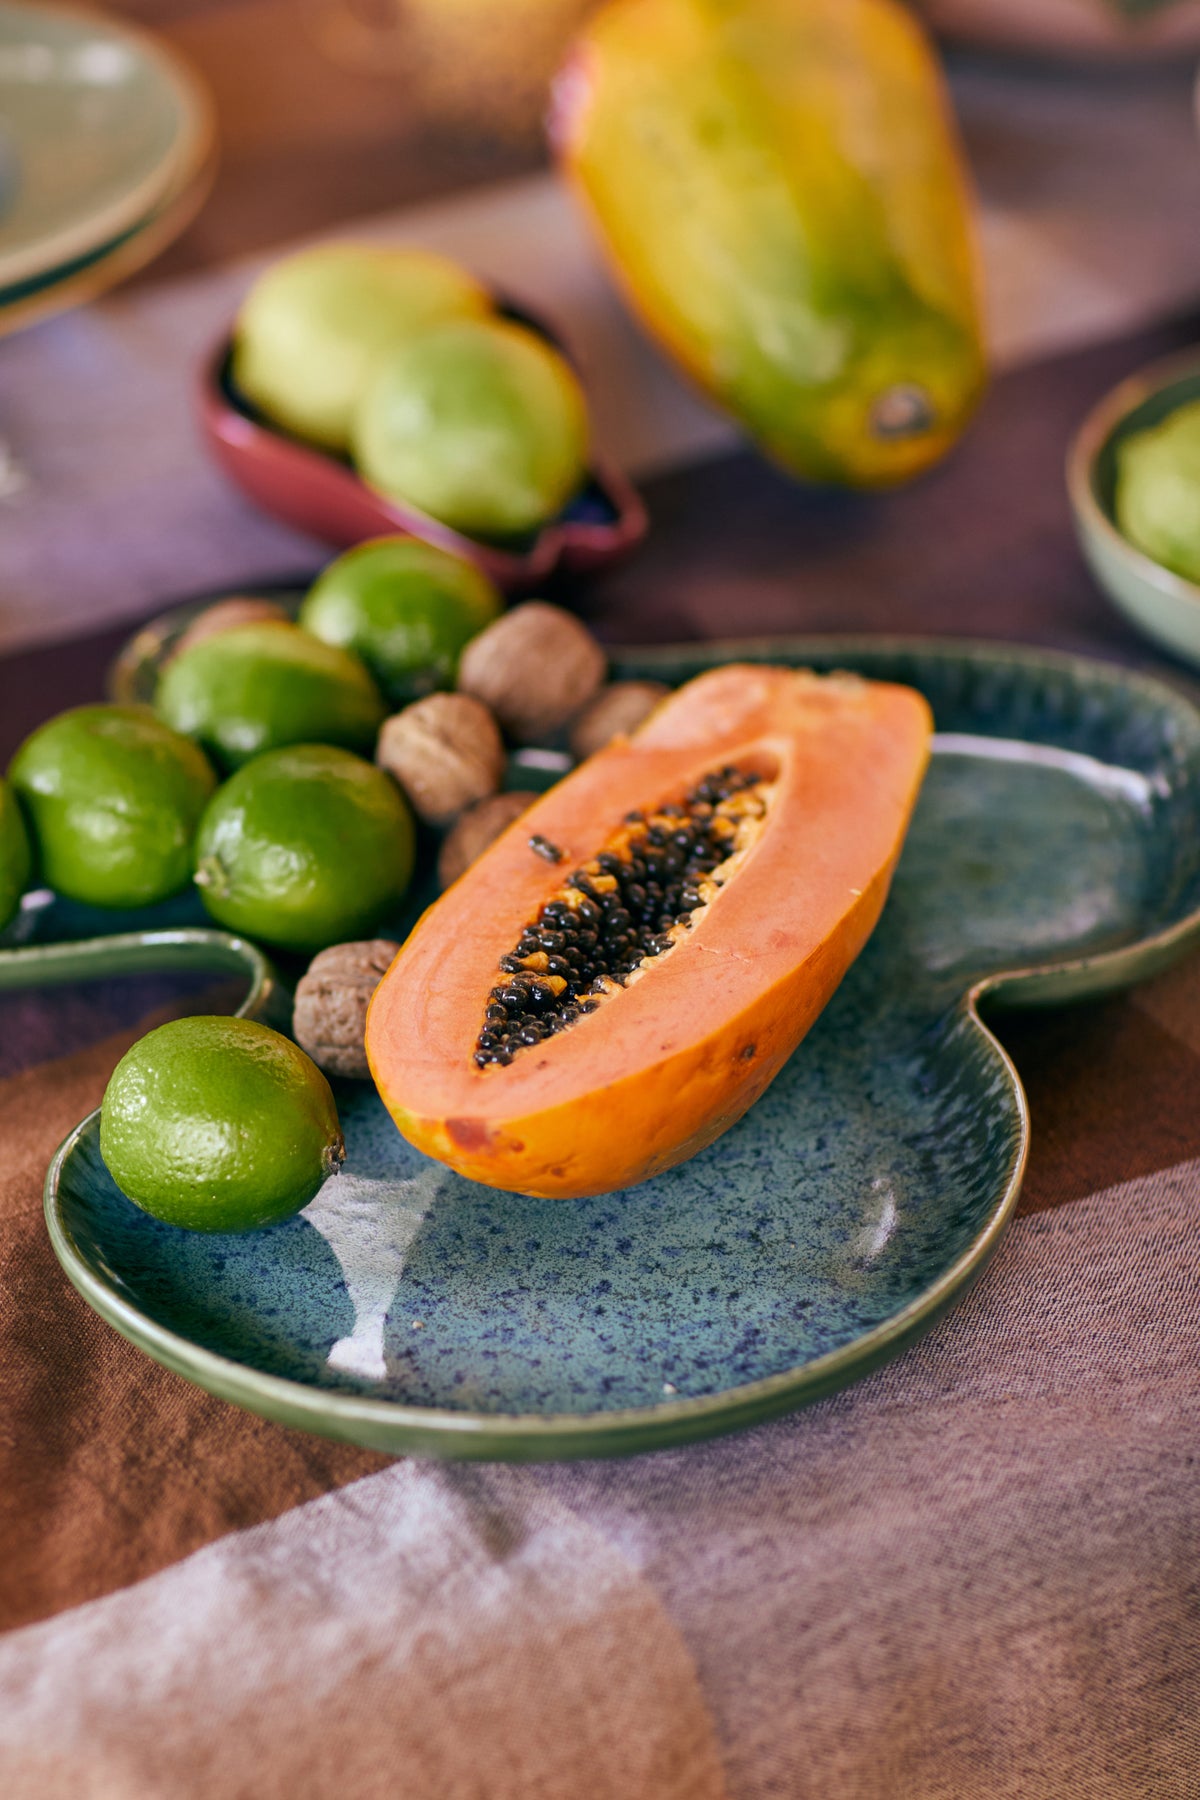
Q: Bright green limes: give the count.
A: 6